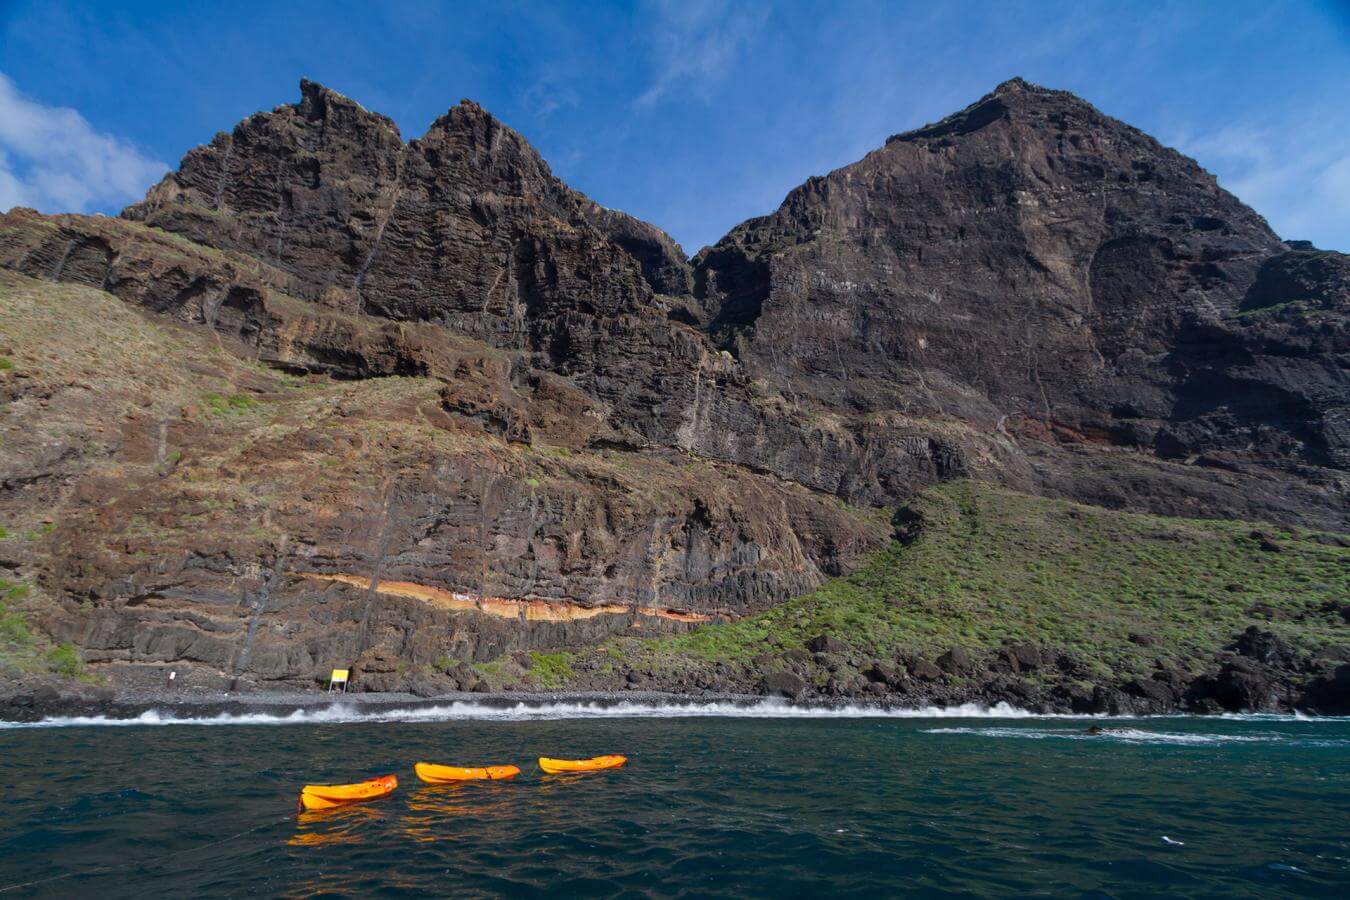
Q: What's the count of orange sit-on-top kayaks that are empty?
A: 3